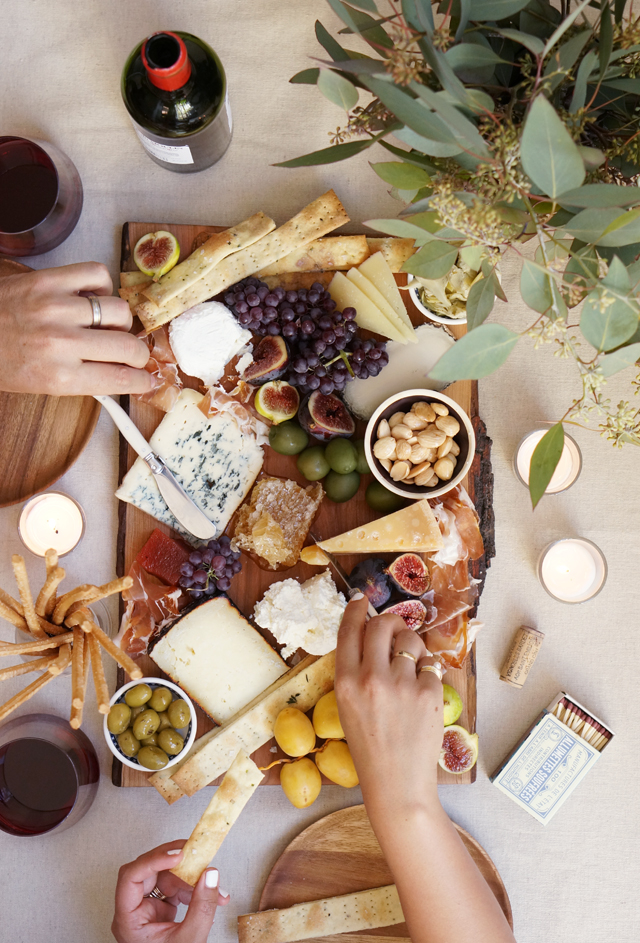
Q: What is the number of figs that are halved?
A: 7